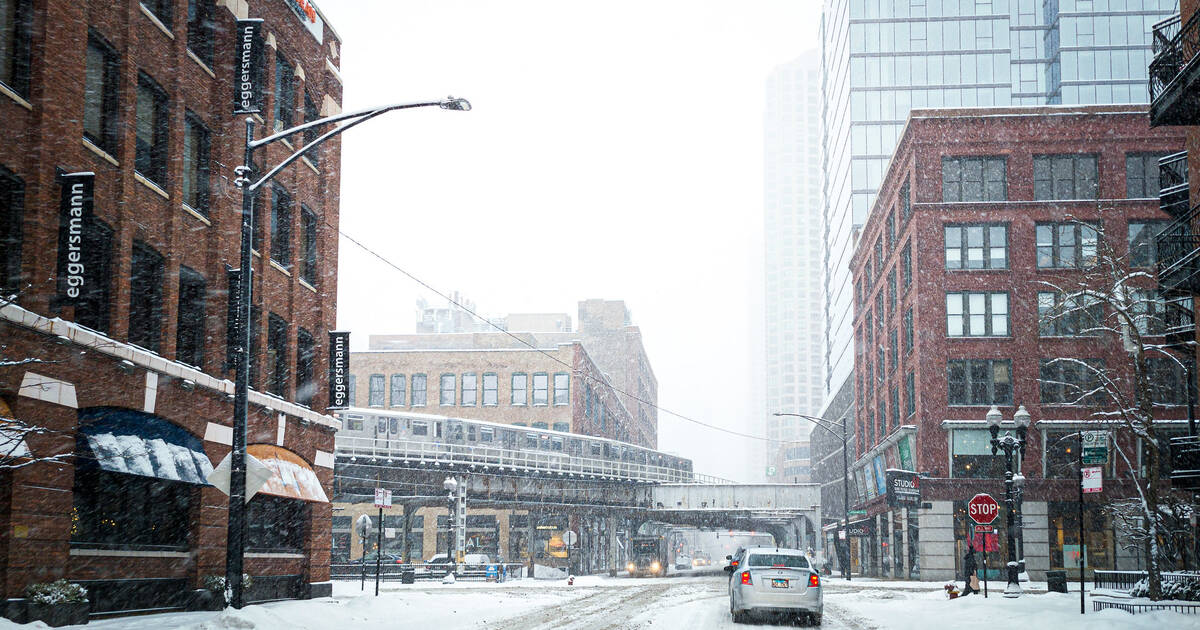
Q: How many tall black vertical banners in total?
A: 4